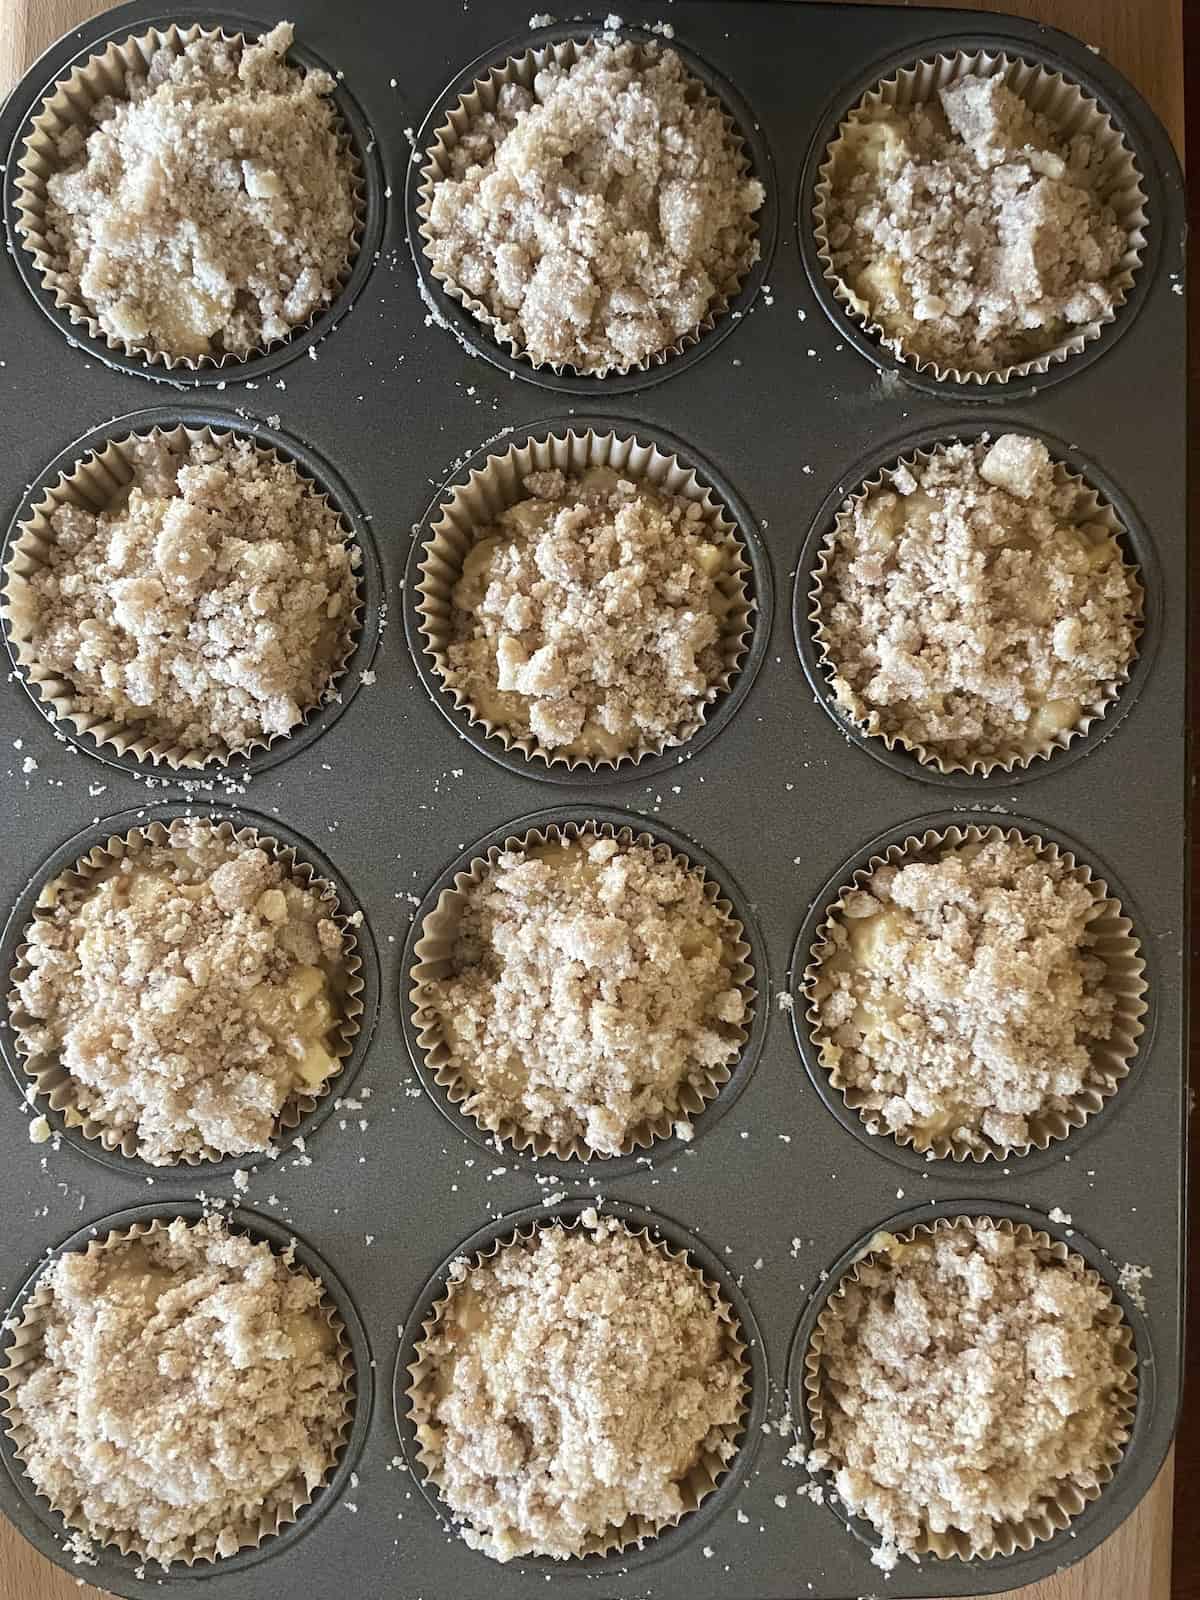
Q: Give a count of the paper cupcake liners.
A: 12